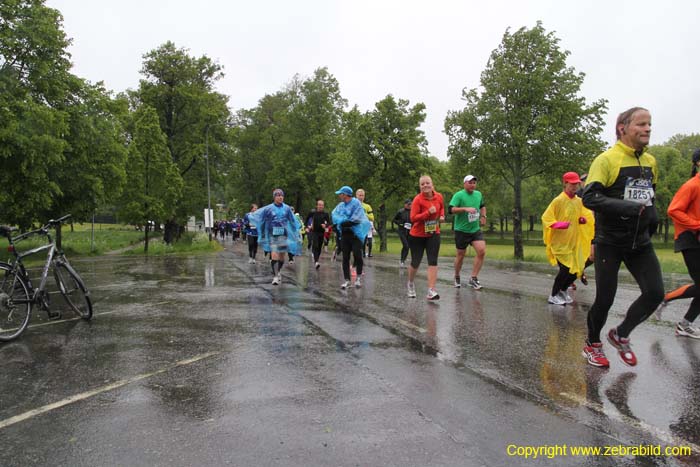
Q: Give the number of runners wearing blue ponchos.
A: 2